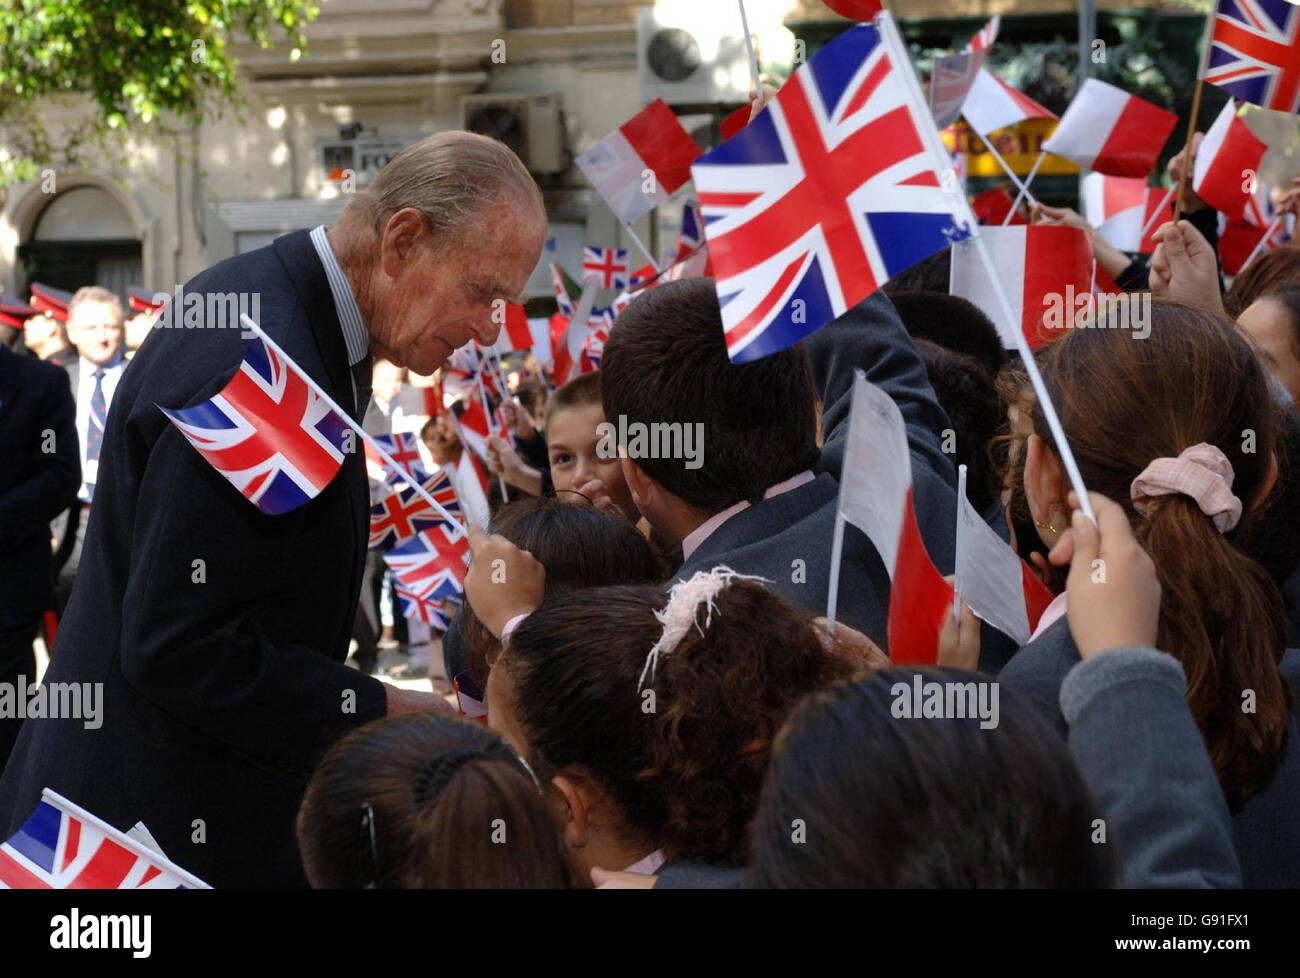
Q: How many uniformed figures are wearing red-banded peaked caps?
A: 3